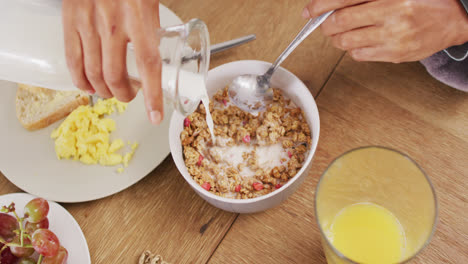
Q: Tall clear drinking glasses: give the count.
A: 1